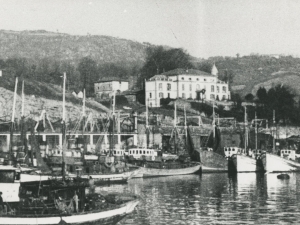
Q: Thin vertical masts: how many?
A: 12